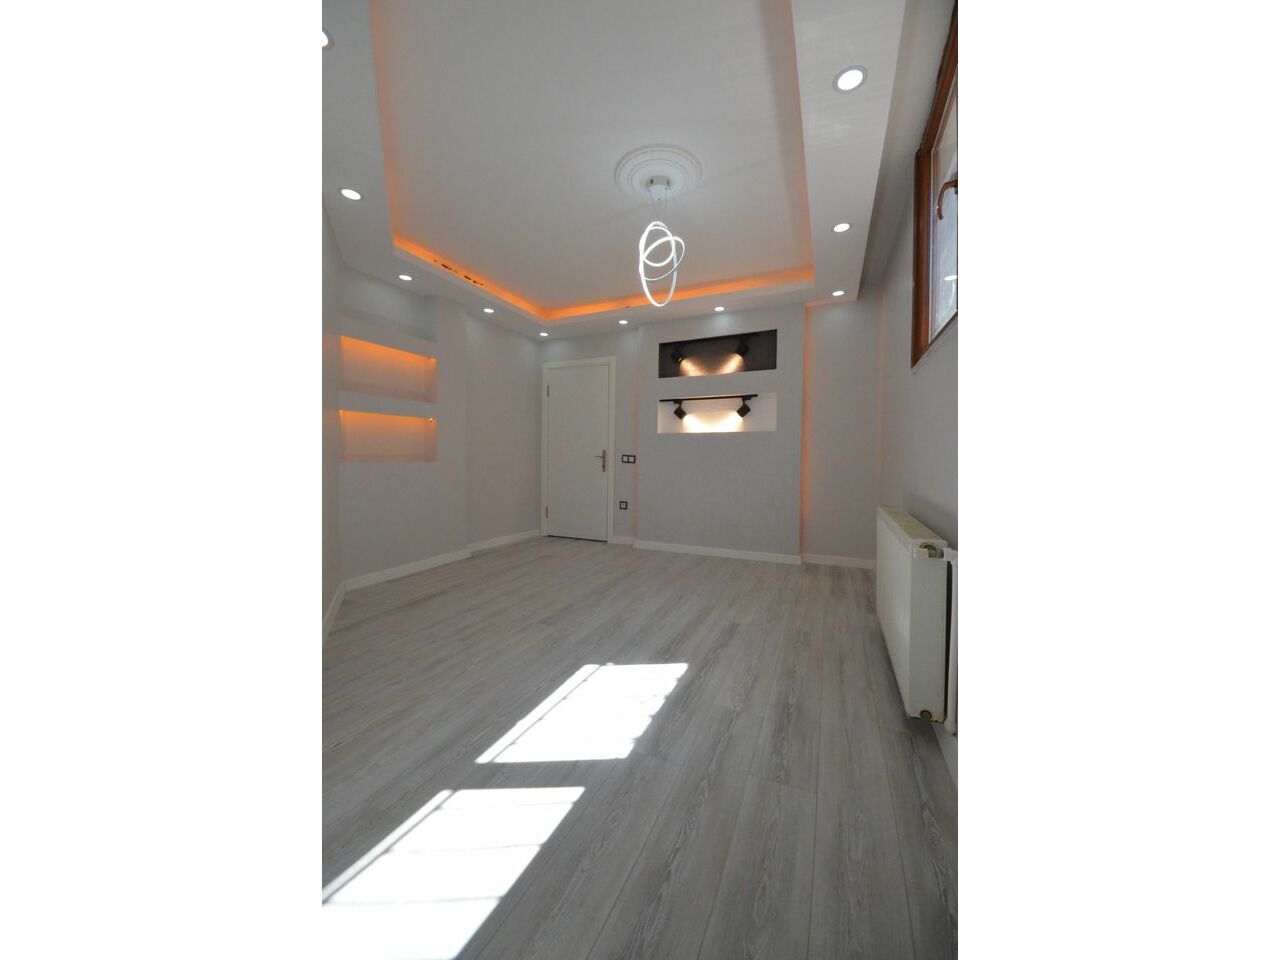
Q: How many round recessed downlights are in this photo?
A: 10